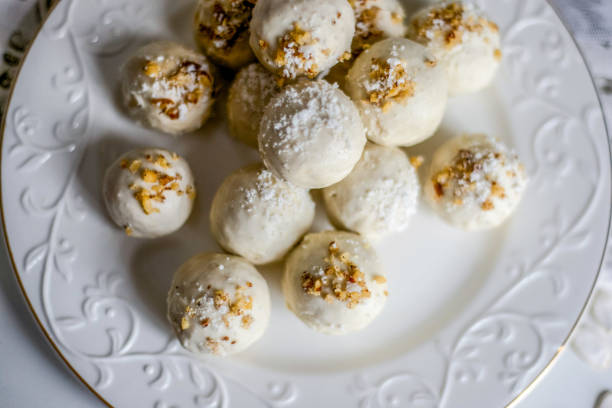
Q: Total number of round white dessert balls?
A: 14